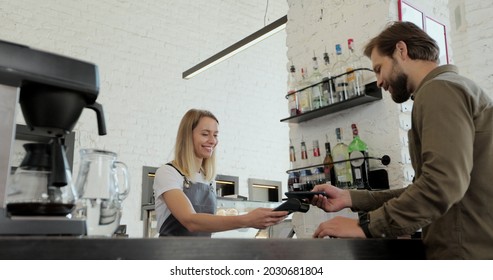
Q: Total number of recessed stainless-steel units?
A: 3